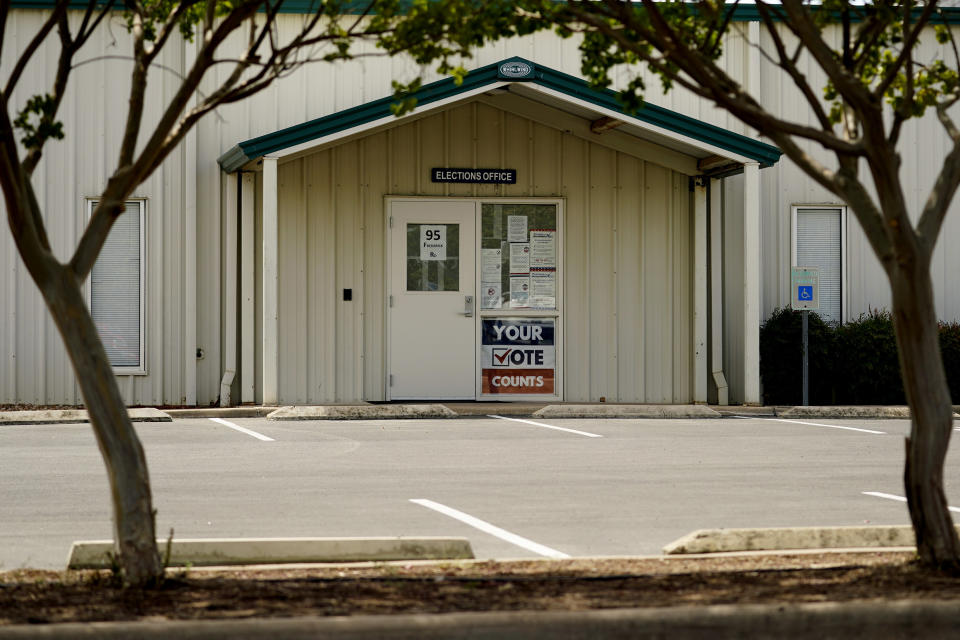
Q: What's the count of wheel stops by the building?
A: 4